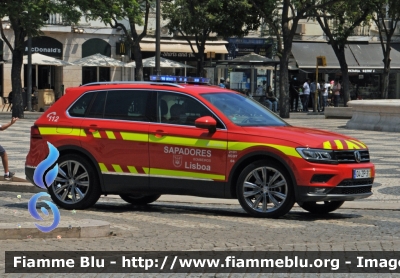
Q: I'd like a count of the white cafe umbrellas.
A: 3